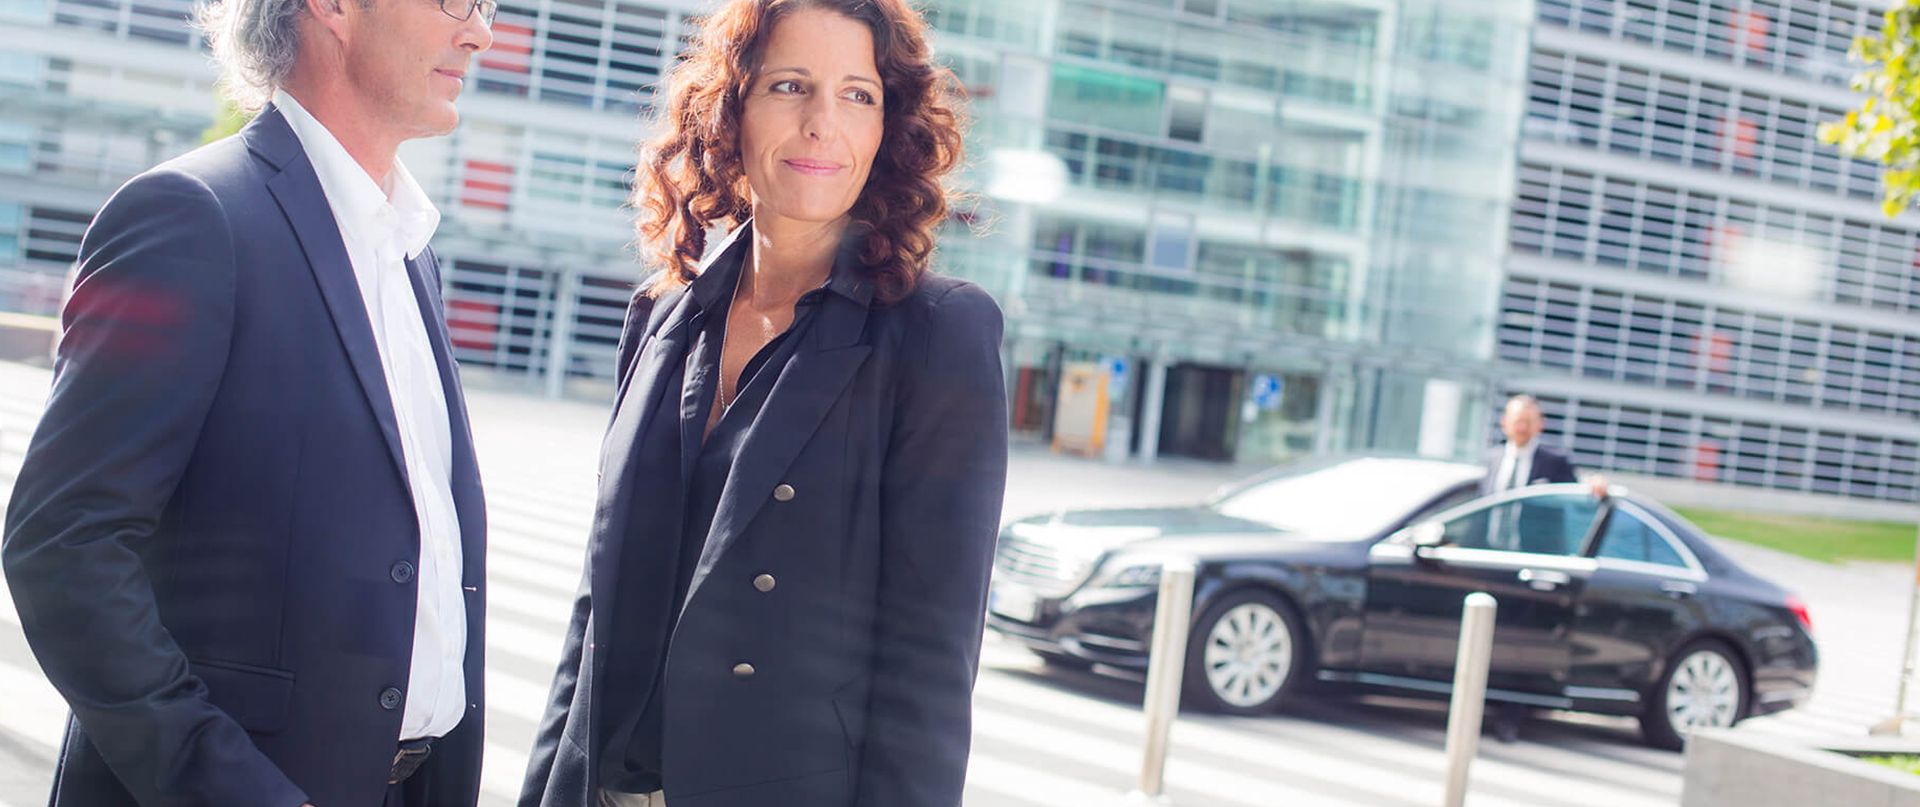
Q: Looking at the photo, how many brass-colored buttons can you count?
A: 3